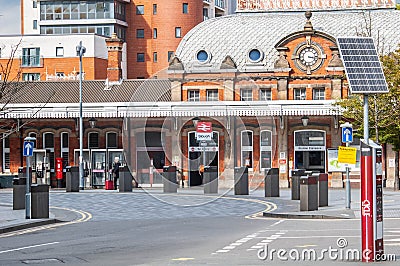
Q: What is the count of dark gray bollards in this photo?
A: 12